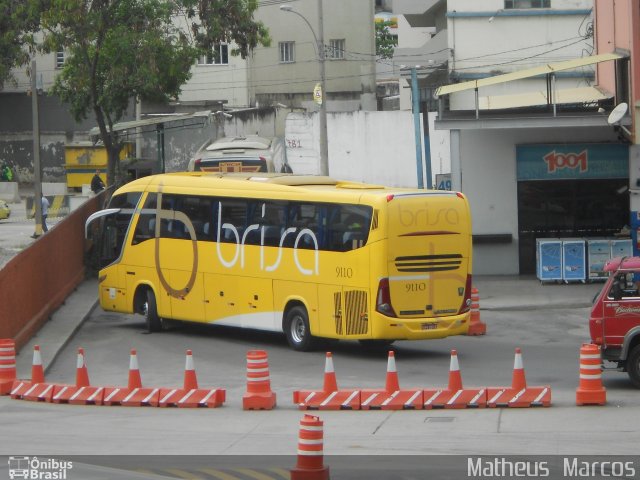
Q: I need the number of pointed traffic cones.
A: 8